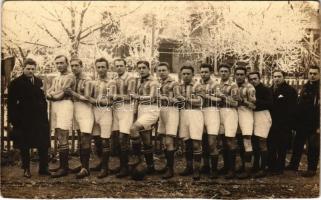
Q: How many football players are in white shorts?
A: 11